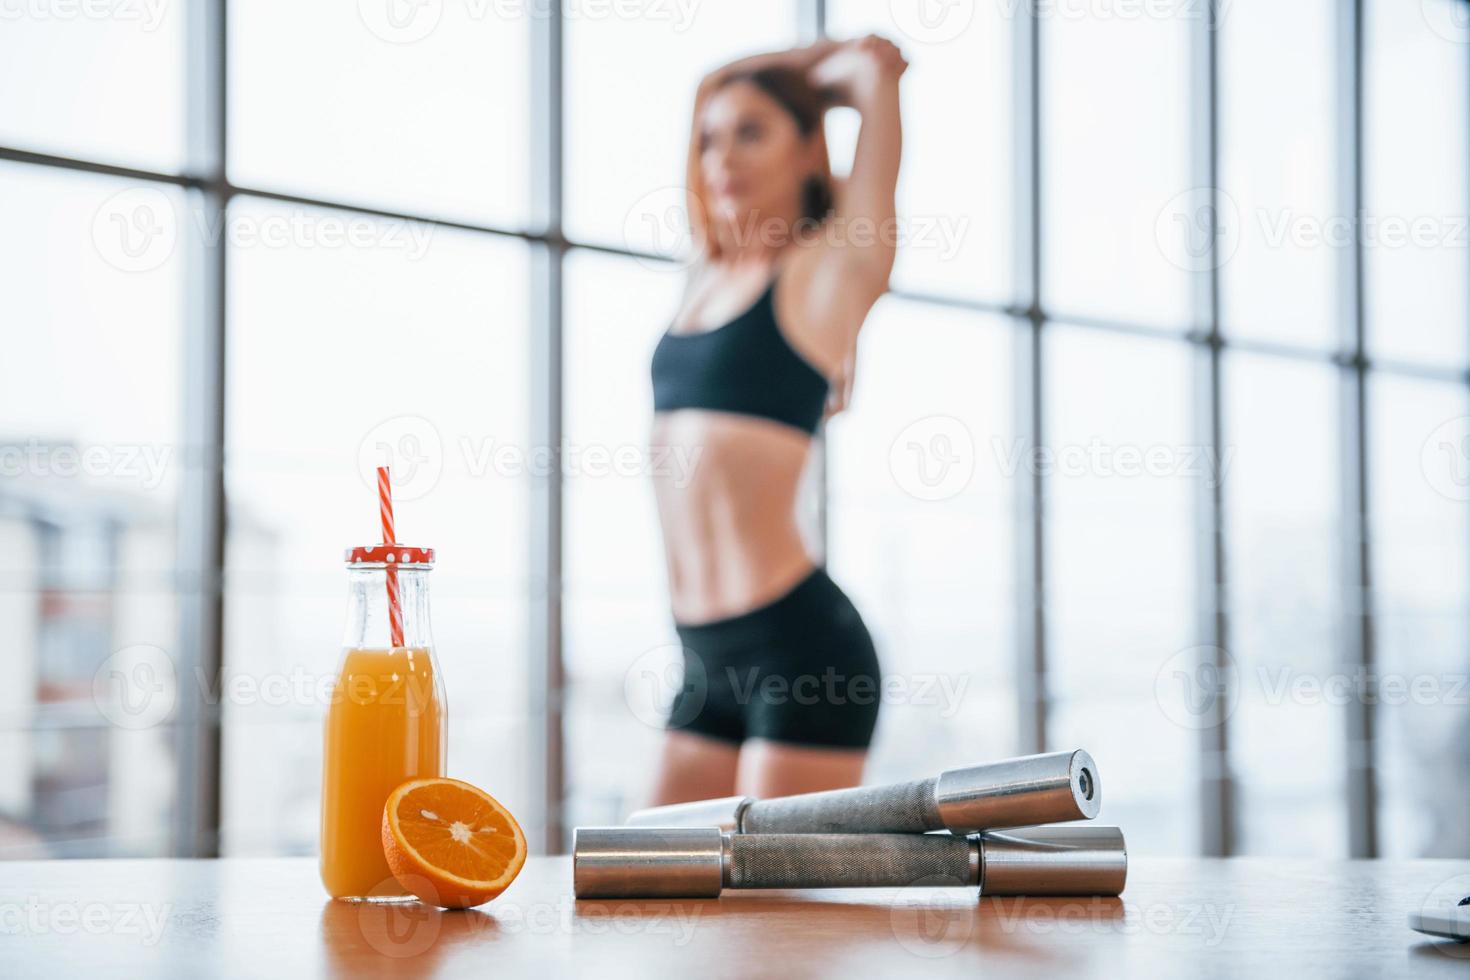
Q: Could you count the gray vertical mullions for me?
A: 6